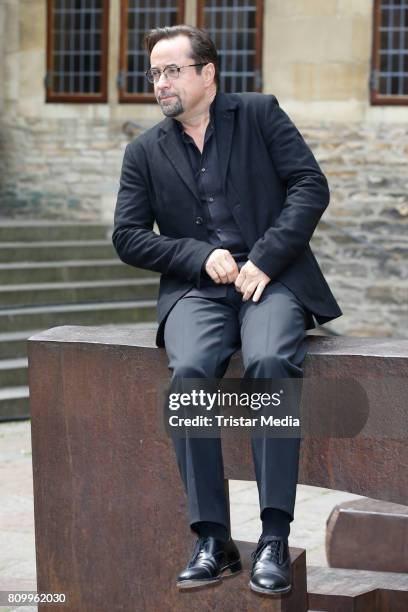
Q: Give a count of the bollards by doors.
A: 0